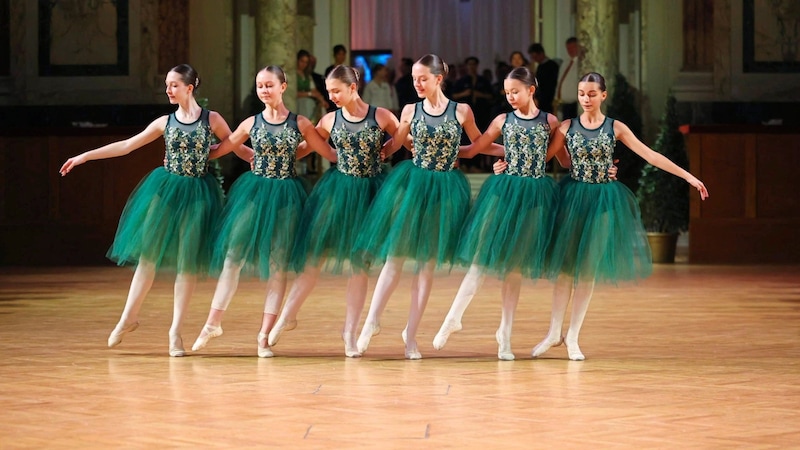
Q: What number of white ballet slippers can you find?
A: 12